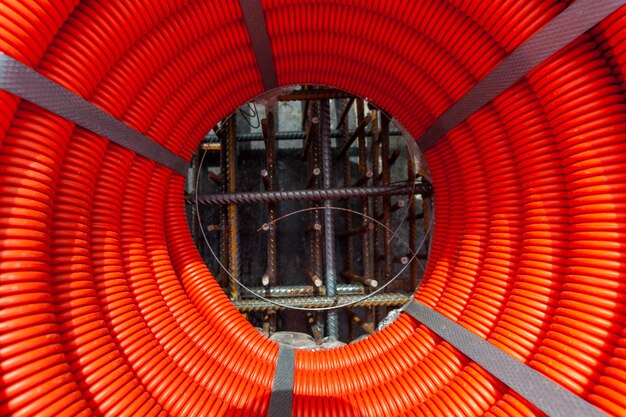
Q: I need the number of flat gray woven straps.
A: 5